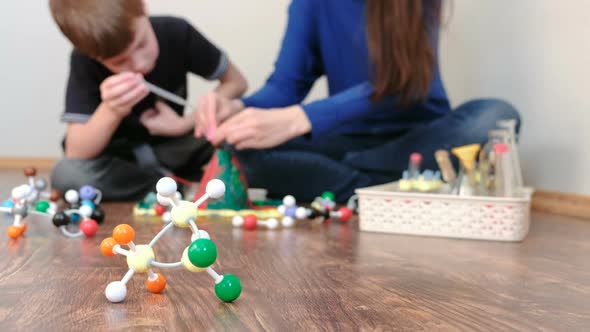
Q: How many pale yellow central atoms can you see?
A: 3